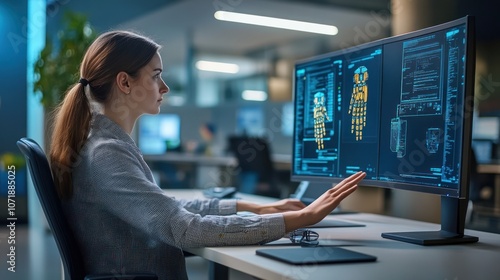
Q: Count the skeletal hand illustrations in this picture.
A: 2